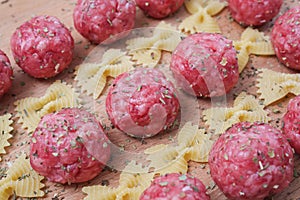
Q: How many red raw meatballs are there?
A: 12